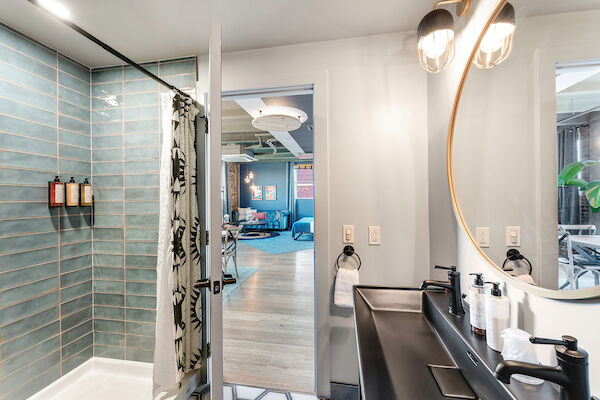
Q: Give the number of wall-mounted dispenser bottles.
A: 3